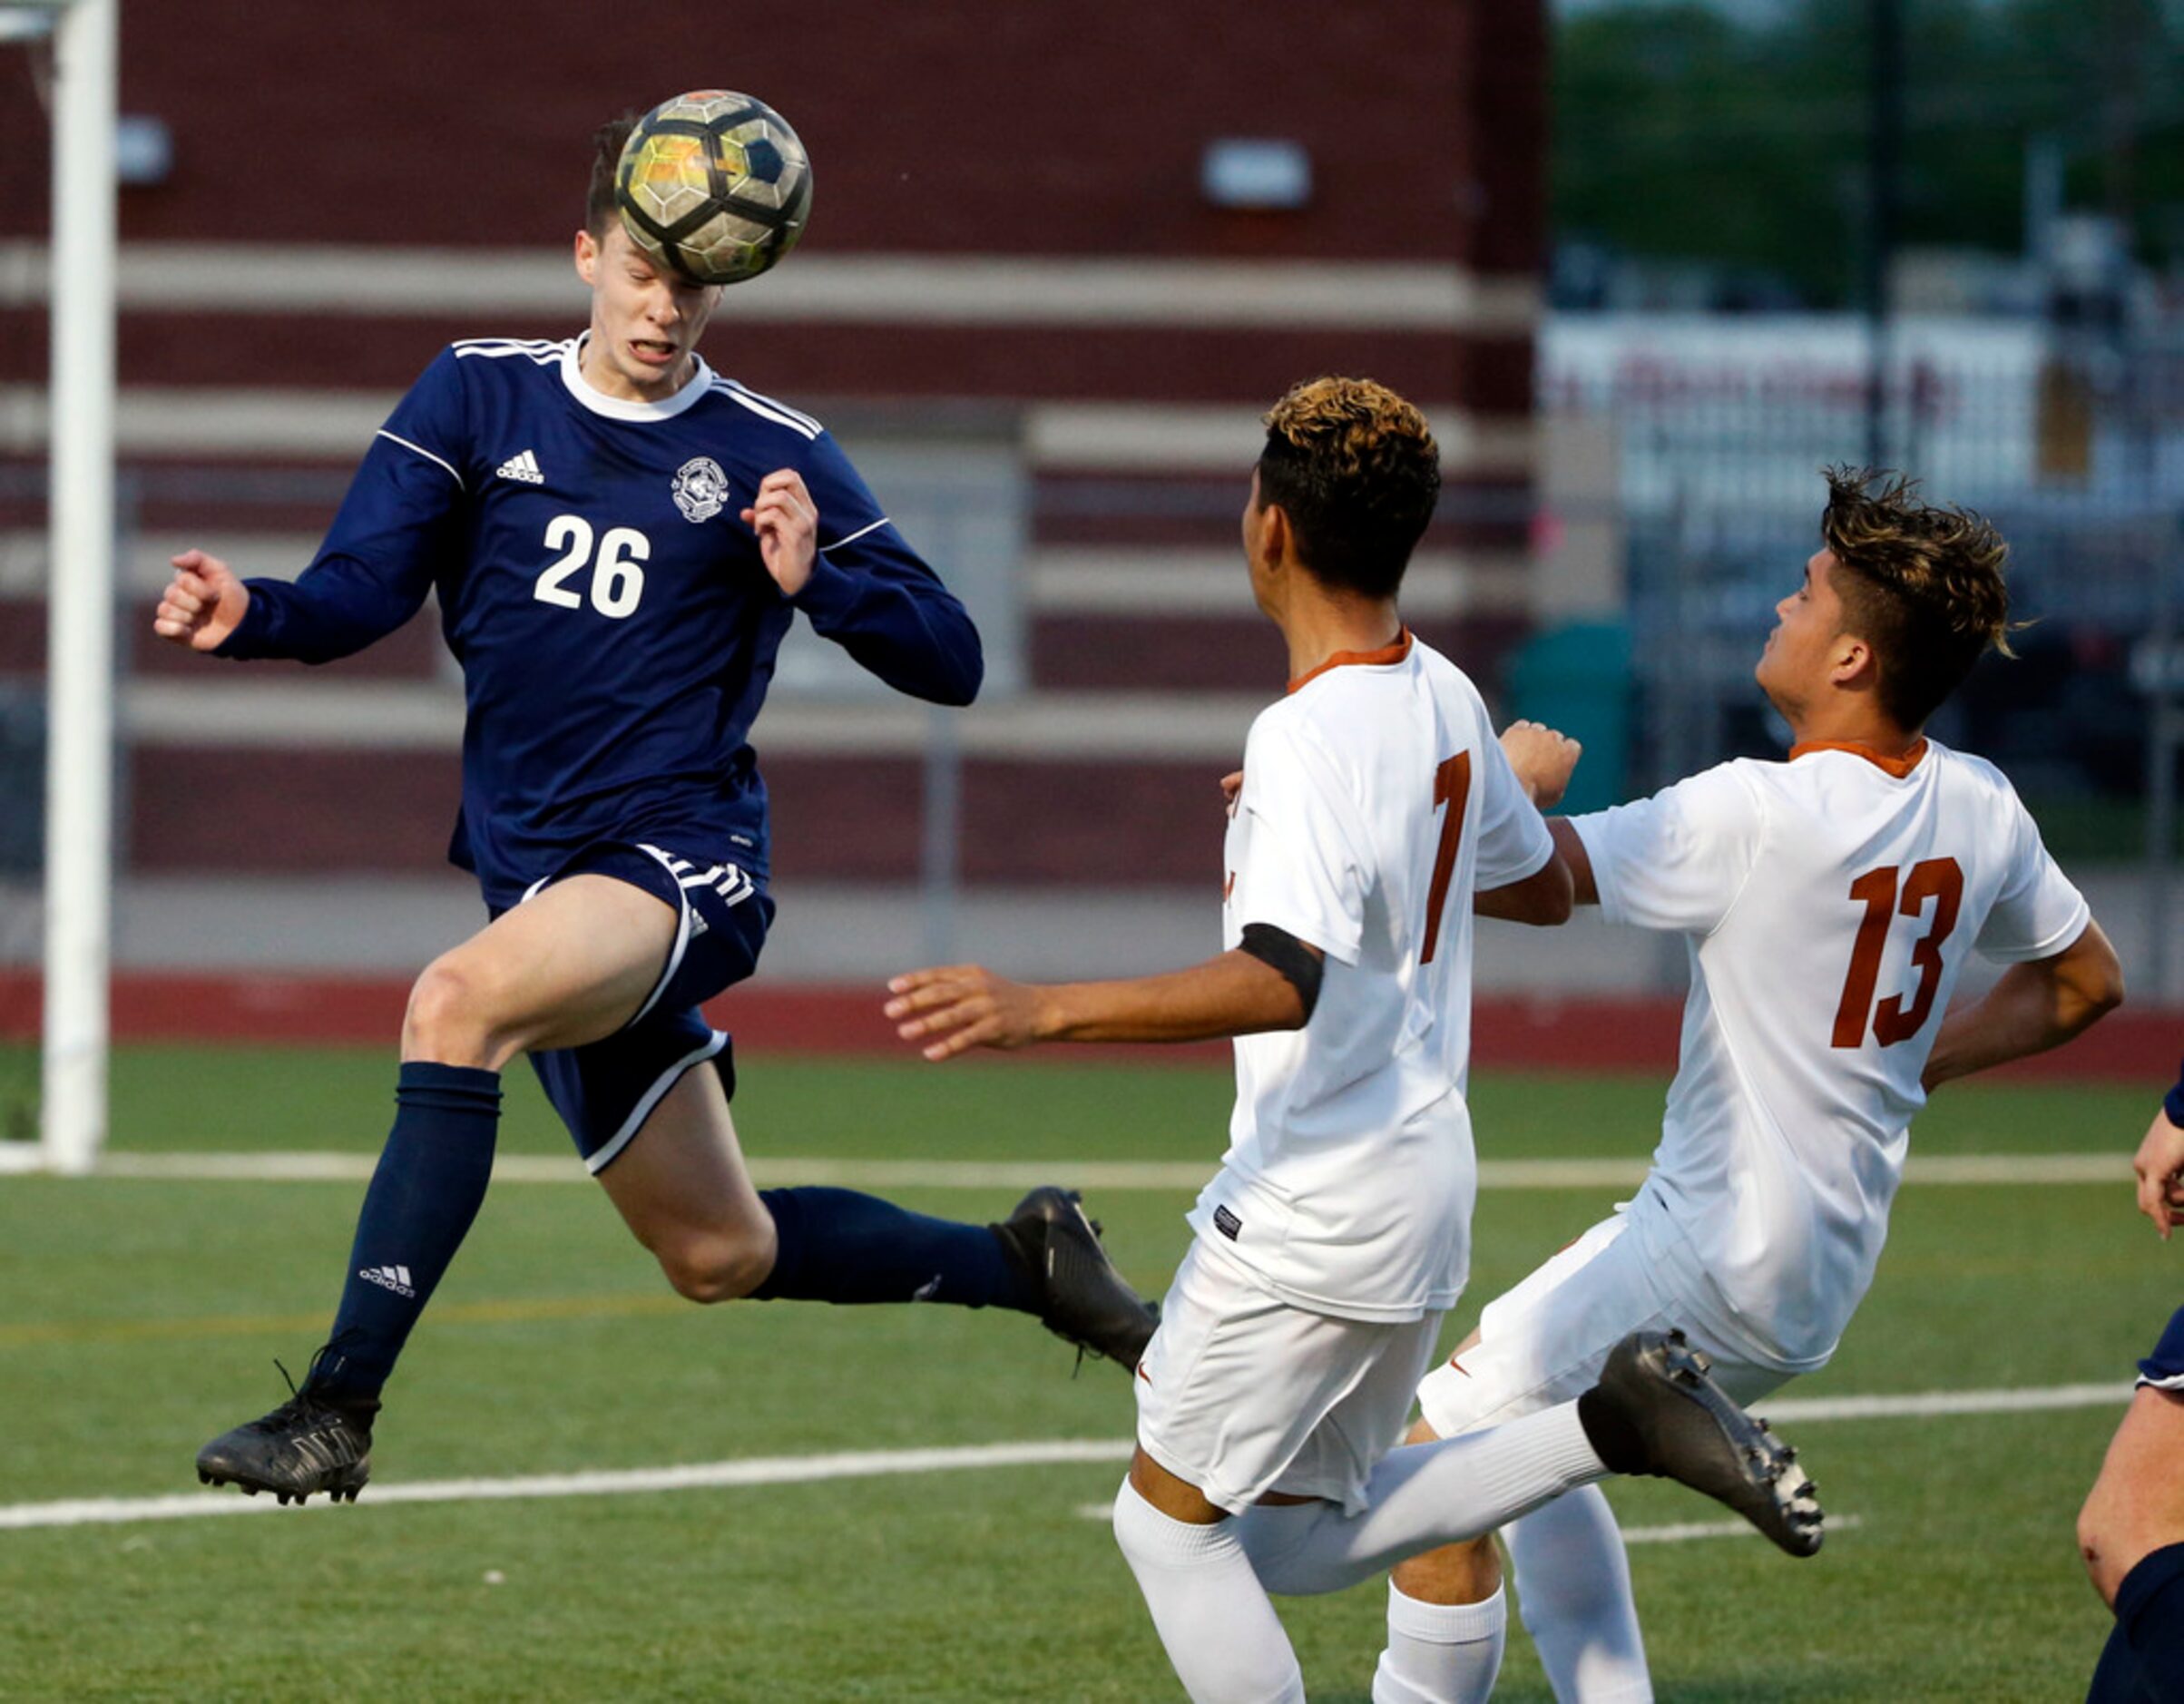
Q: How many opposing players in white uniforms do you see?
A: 2